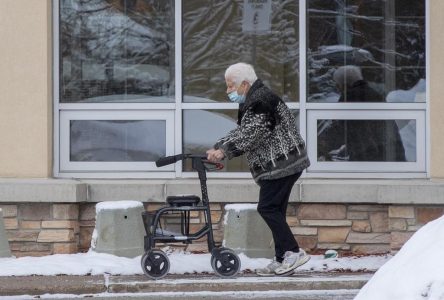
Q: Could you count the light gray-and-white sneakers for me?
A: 2